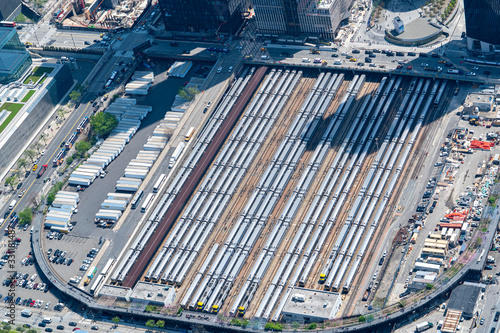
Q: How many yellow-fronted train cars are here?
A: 4